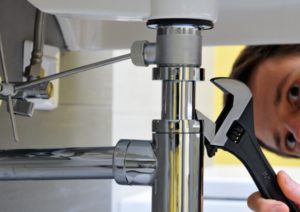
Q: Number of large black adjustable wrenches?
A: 1